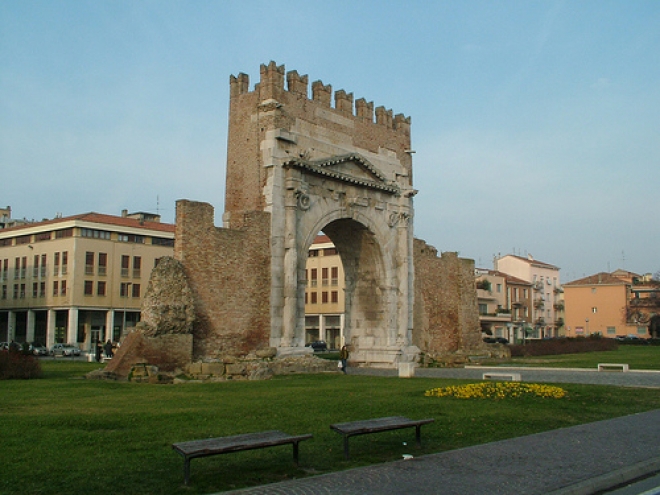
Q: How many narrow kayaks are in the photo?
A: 0